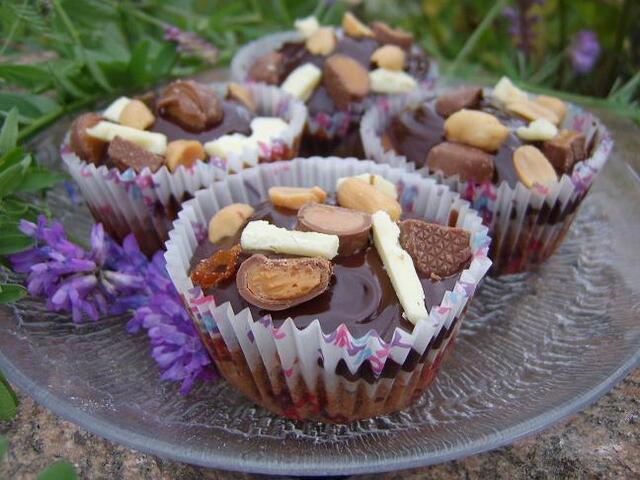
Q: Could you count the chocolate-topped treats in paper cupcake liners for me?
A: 4